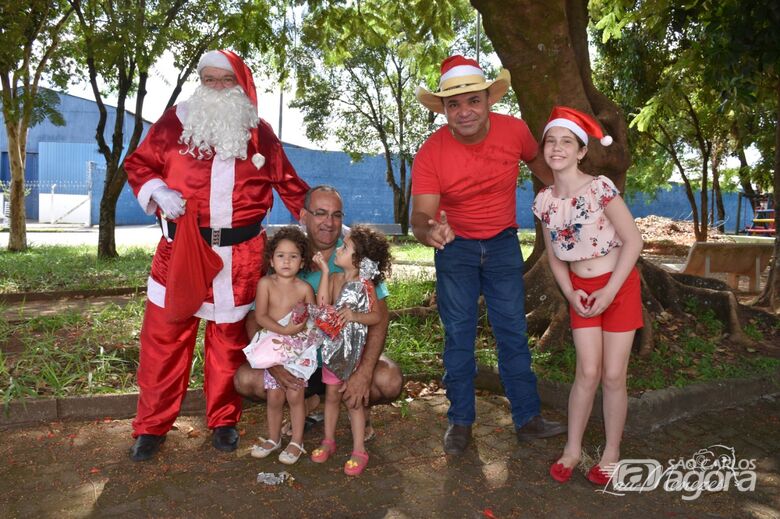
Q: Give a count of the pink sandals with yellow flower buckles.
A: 2